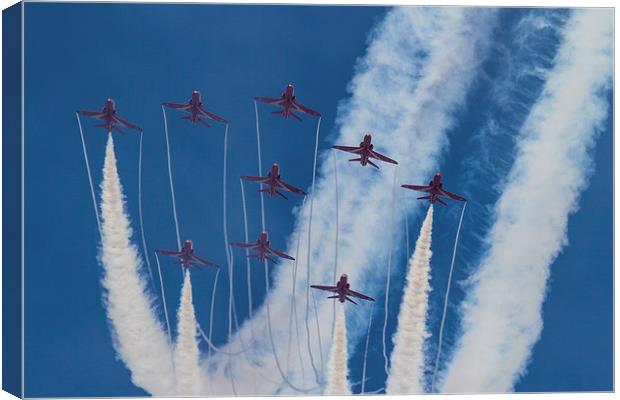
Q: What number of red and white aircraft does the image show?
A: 9